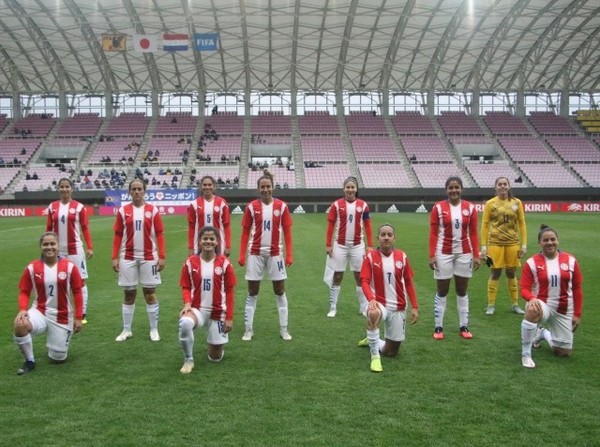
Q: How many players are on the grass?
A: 11